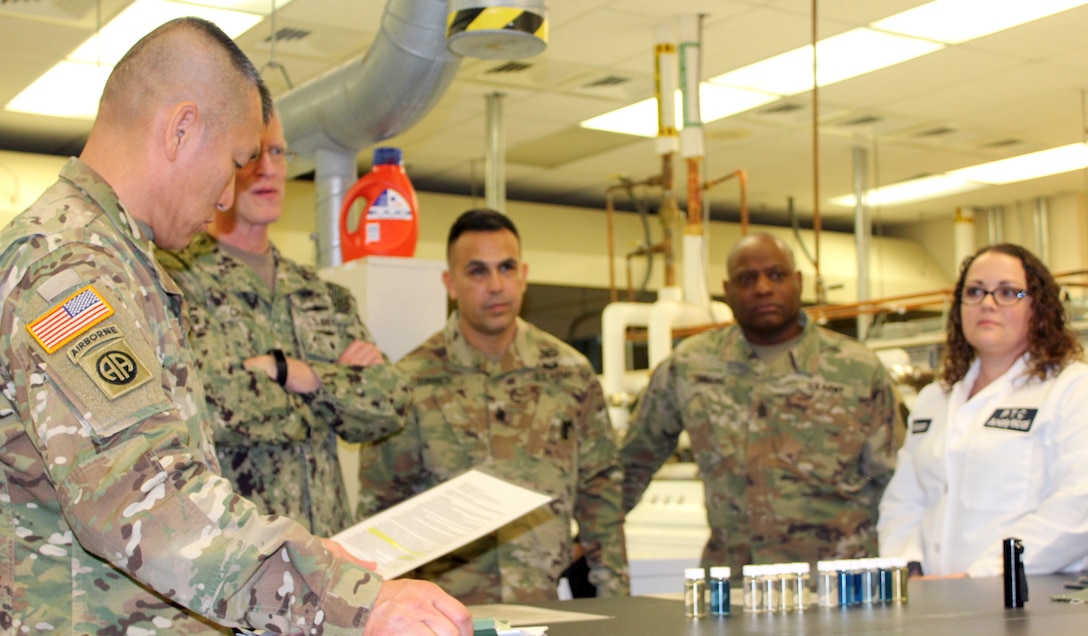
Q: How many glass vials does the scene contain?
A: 12